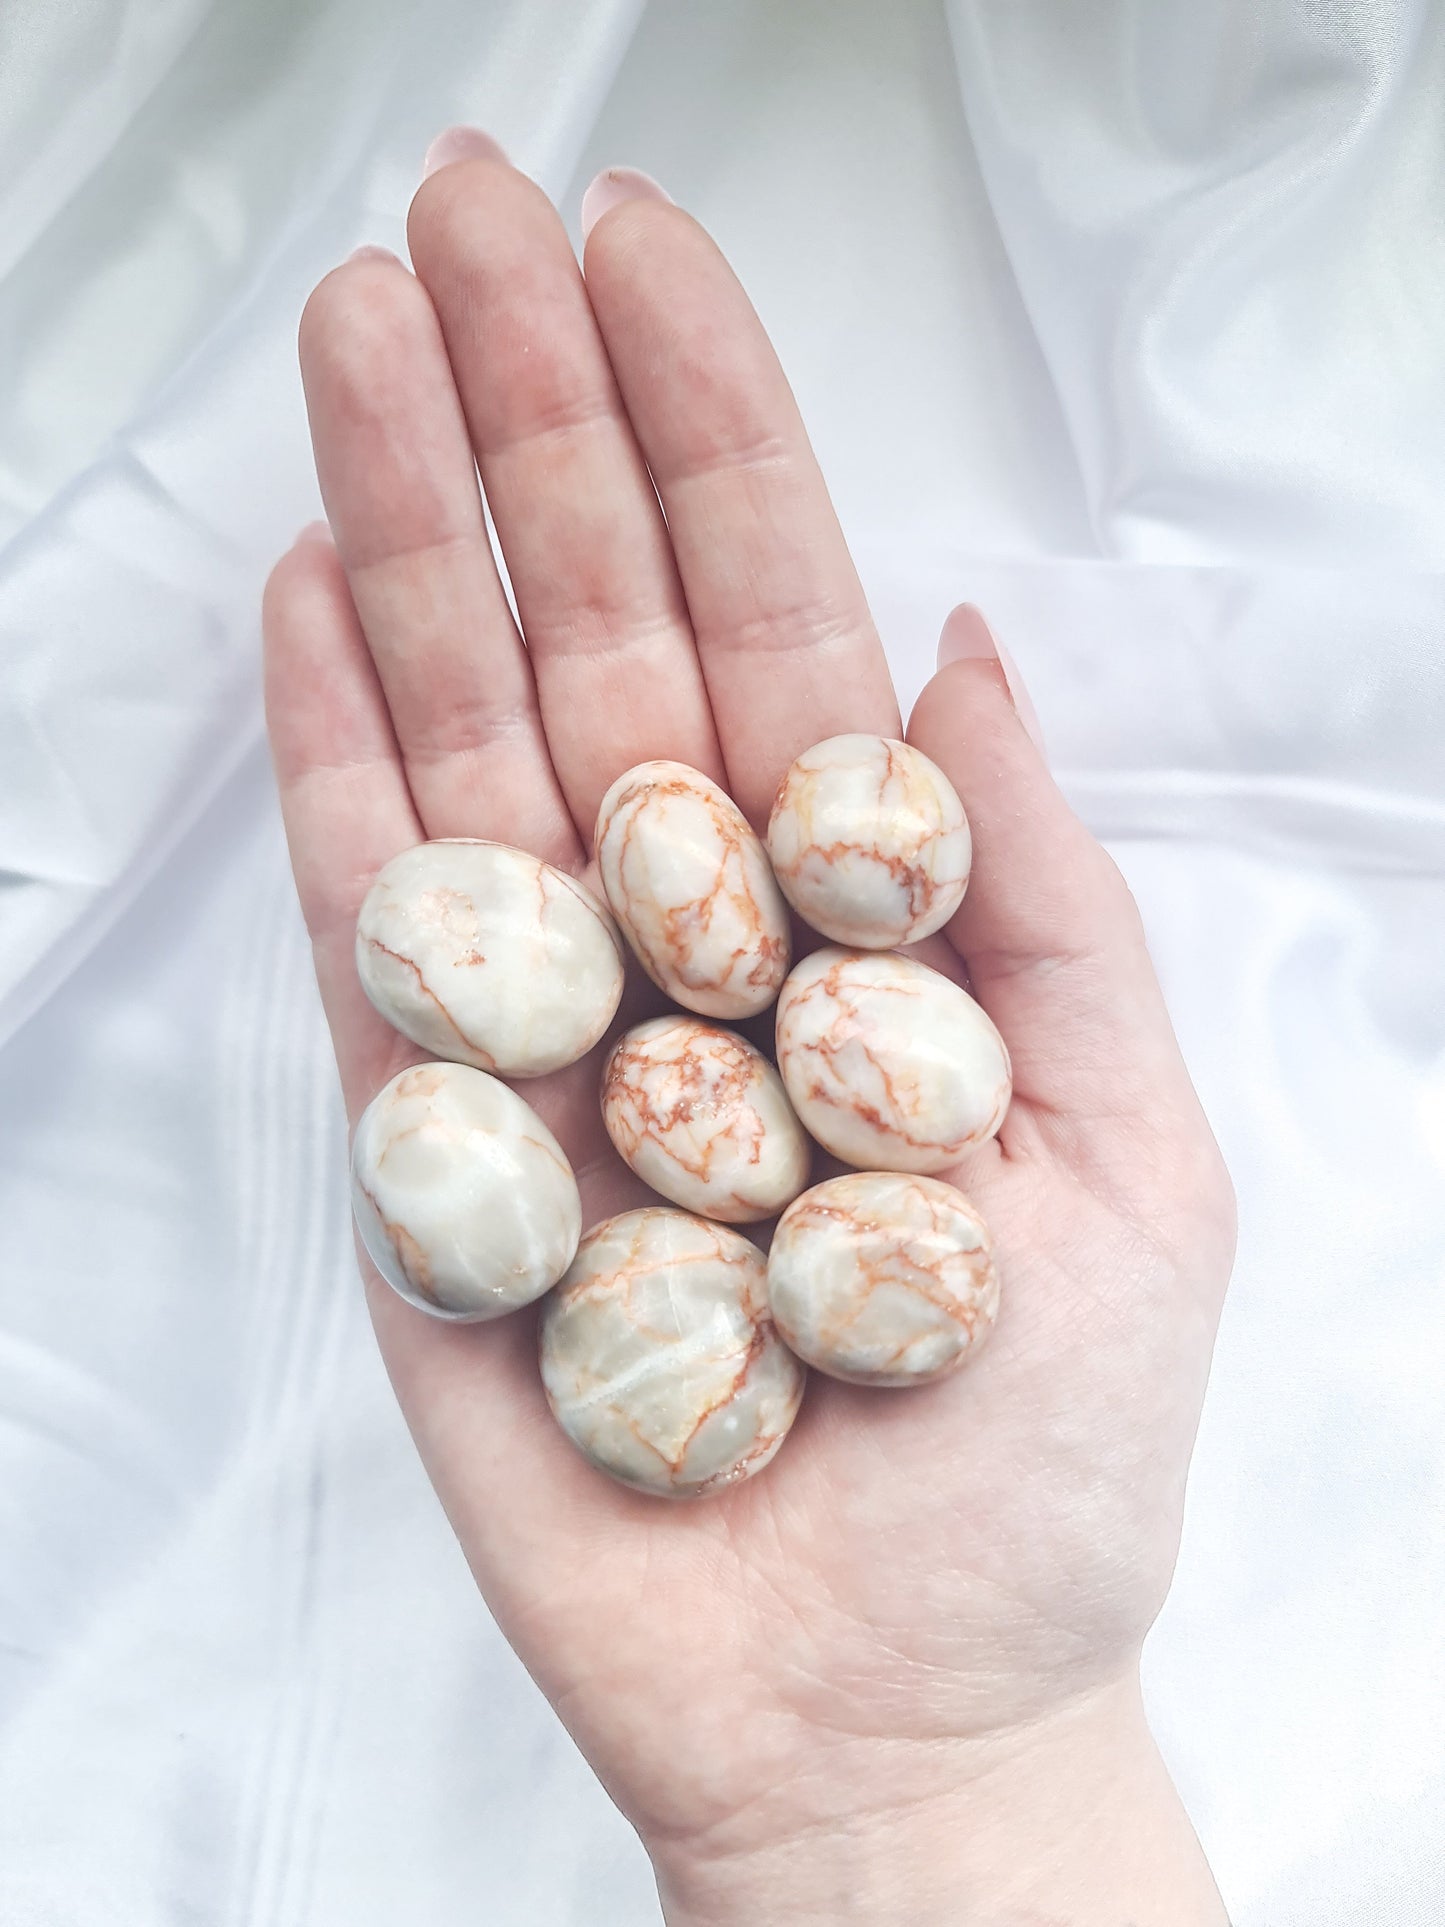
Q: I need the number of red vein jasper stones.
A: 8